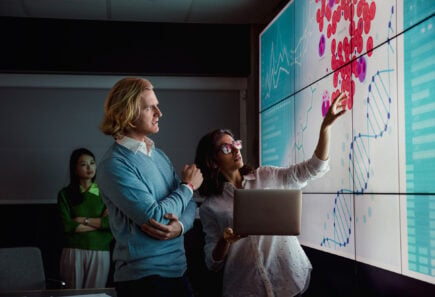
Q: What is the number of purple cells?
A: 4